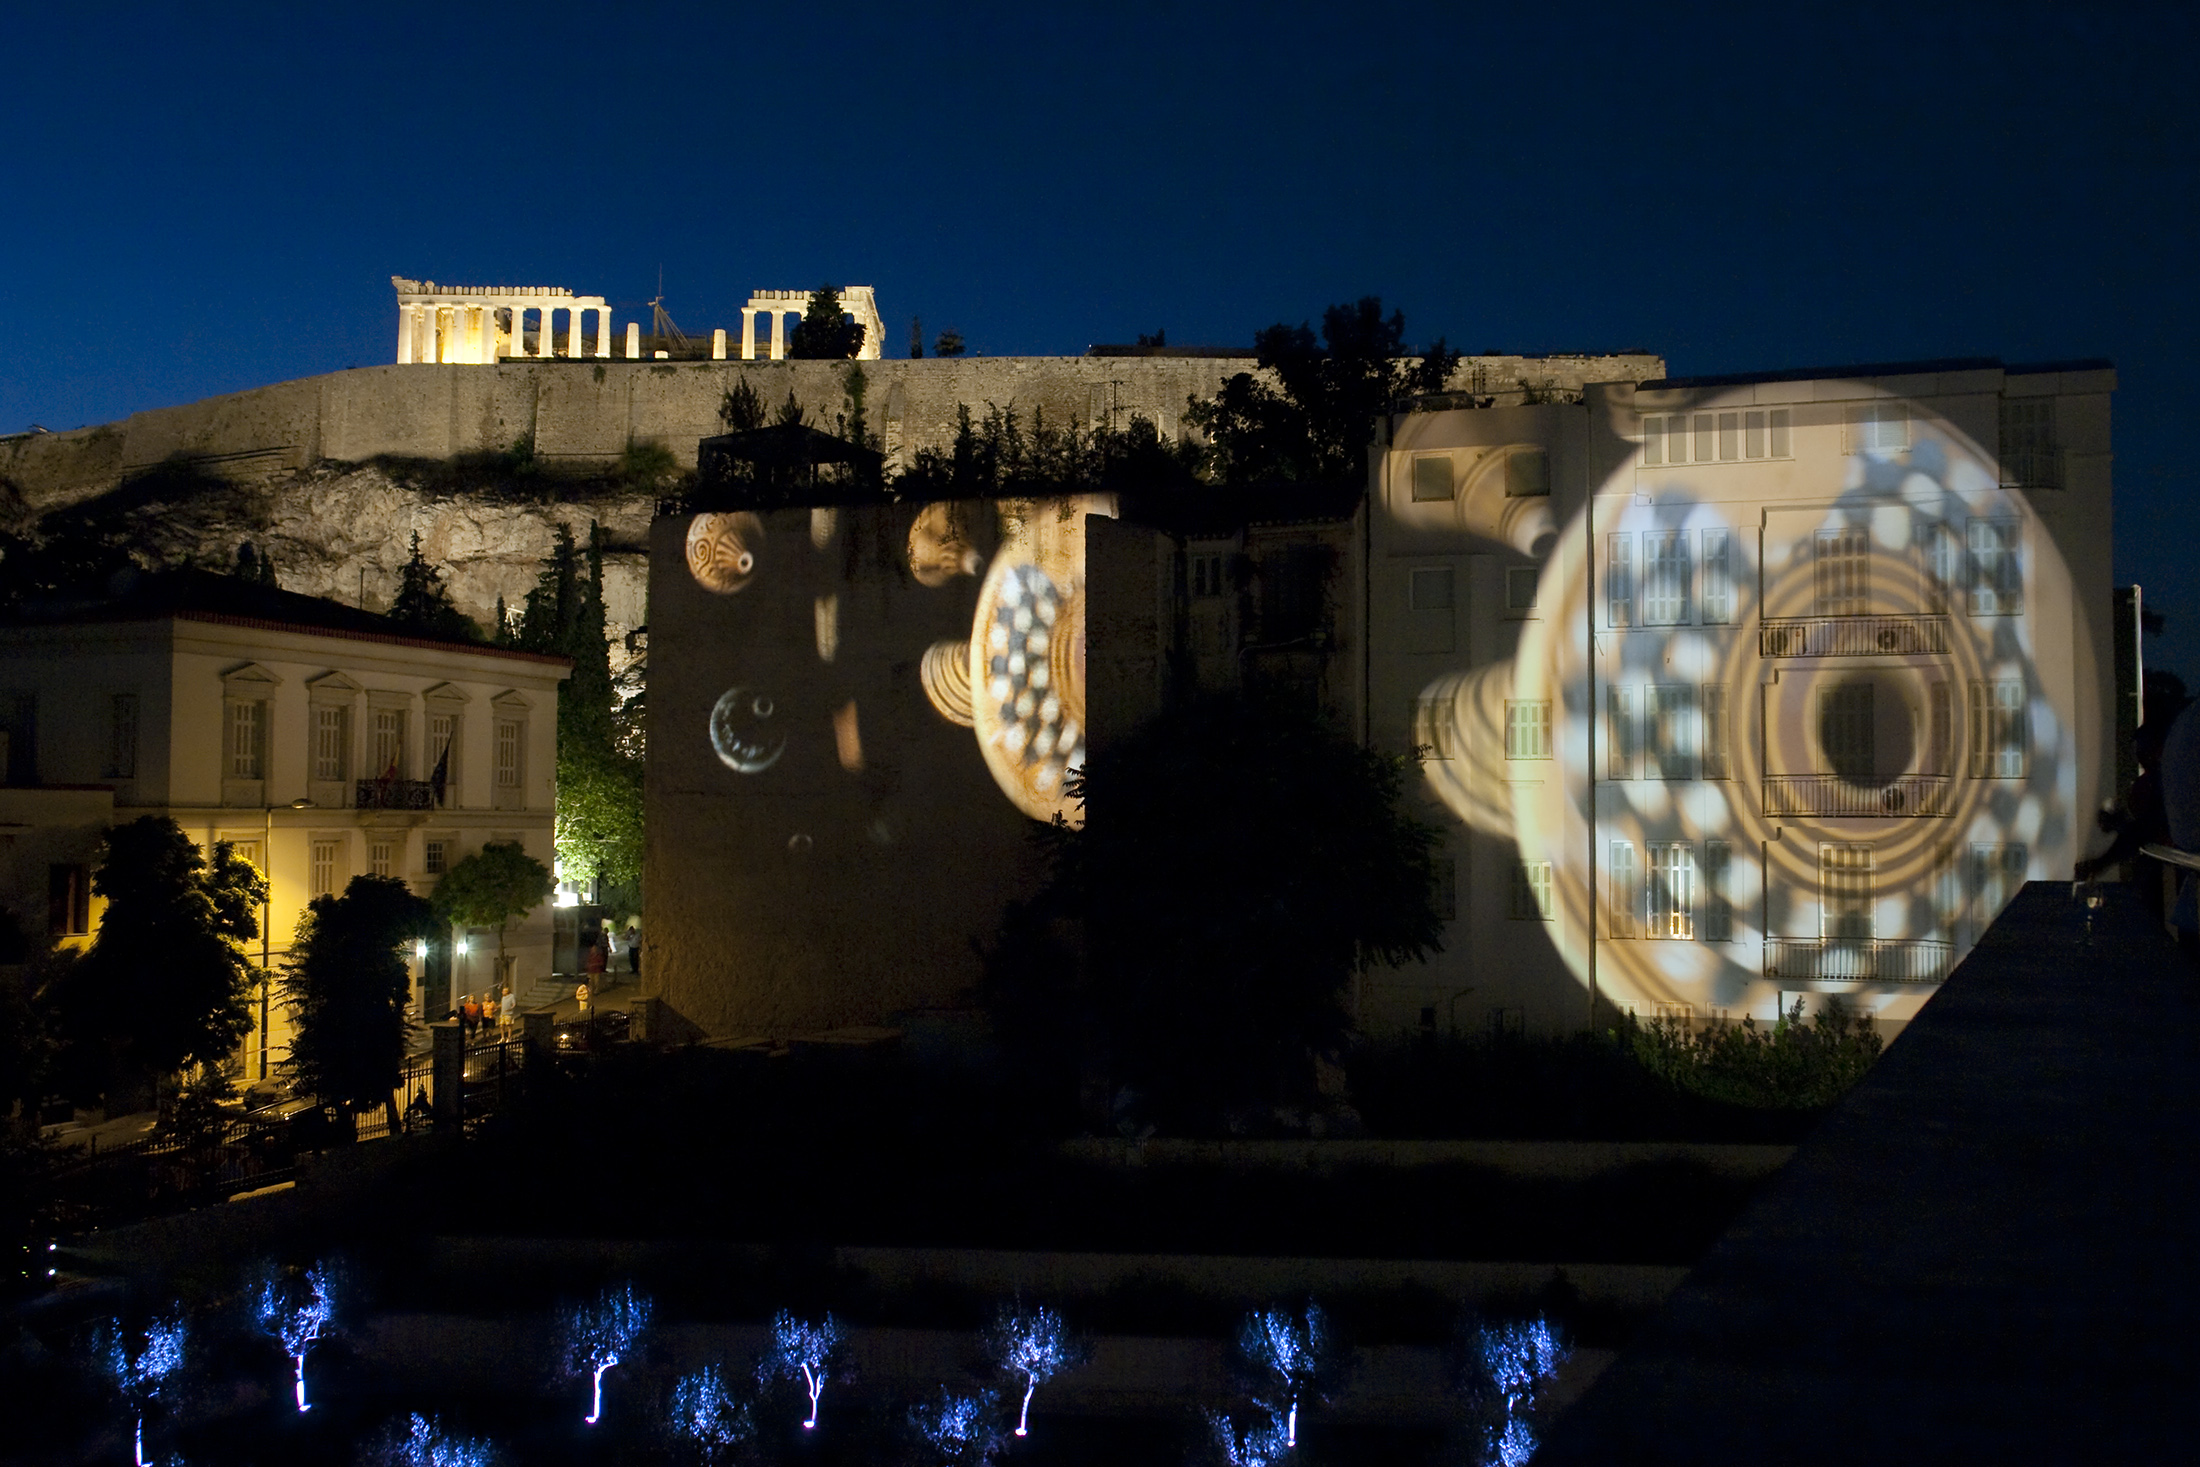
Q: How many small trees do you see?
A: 12